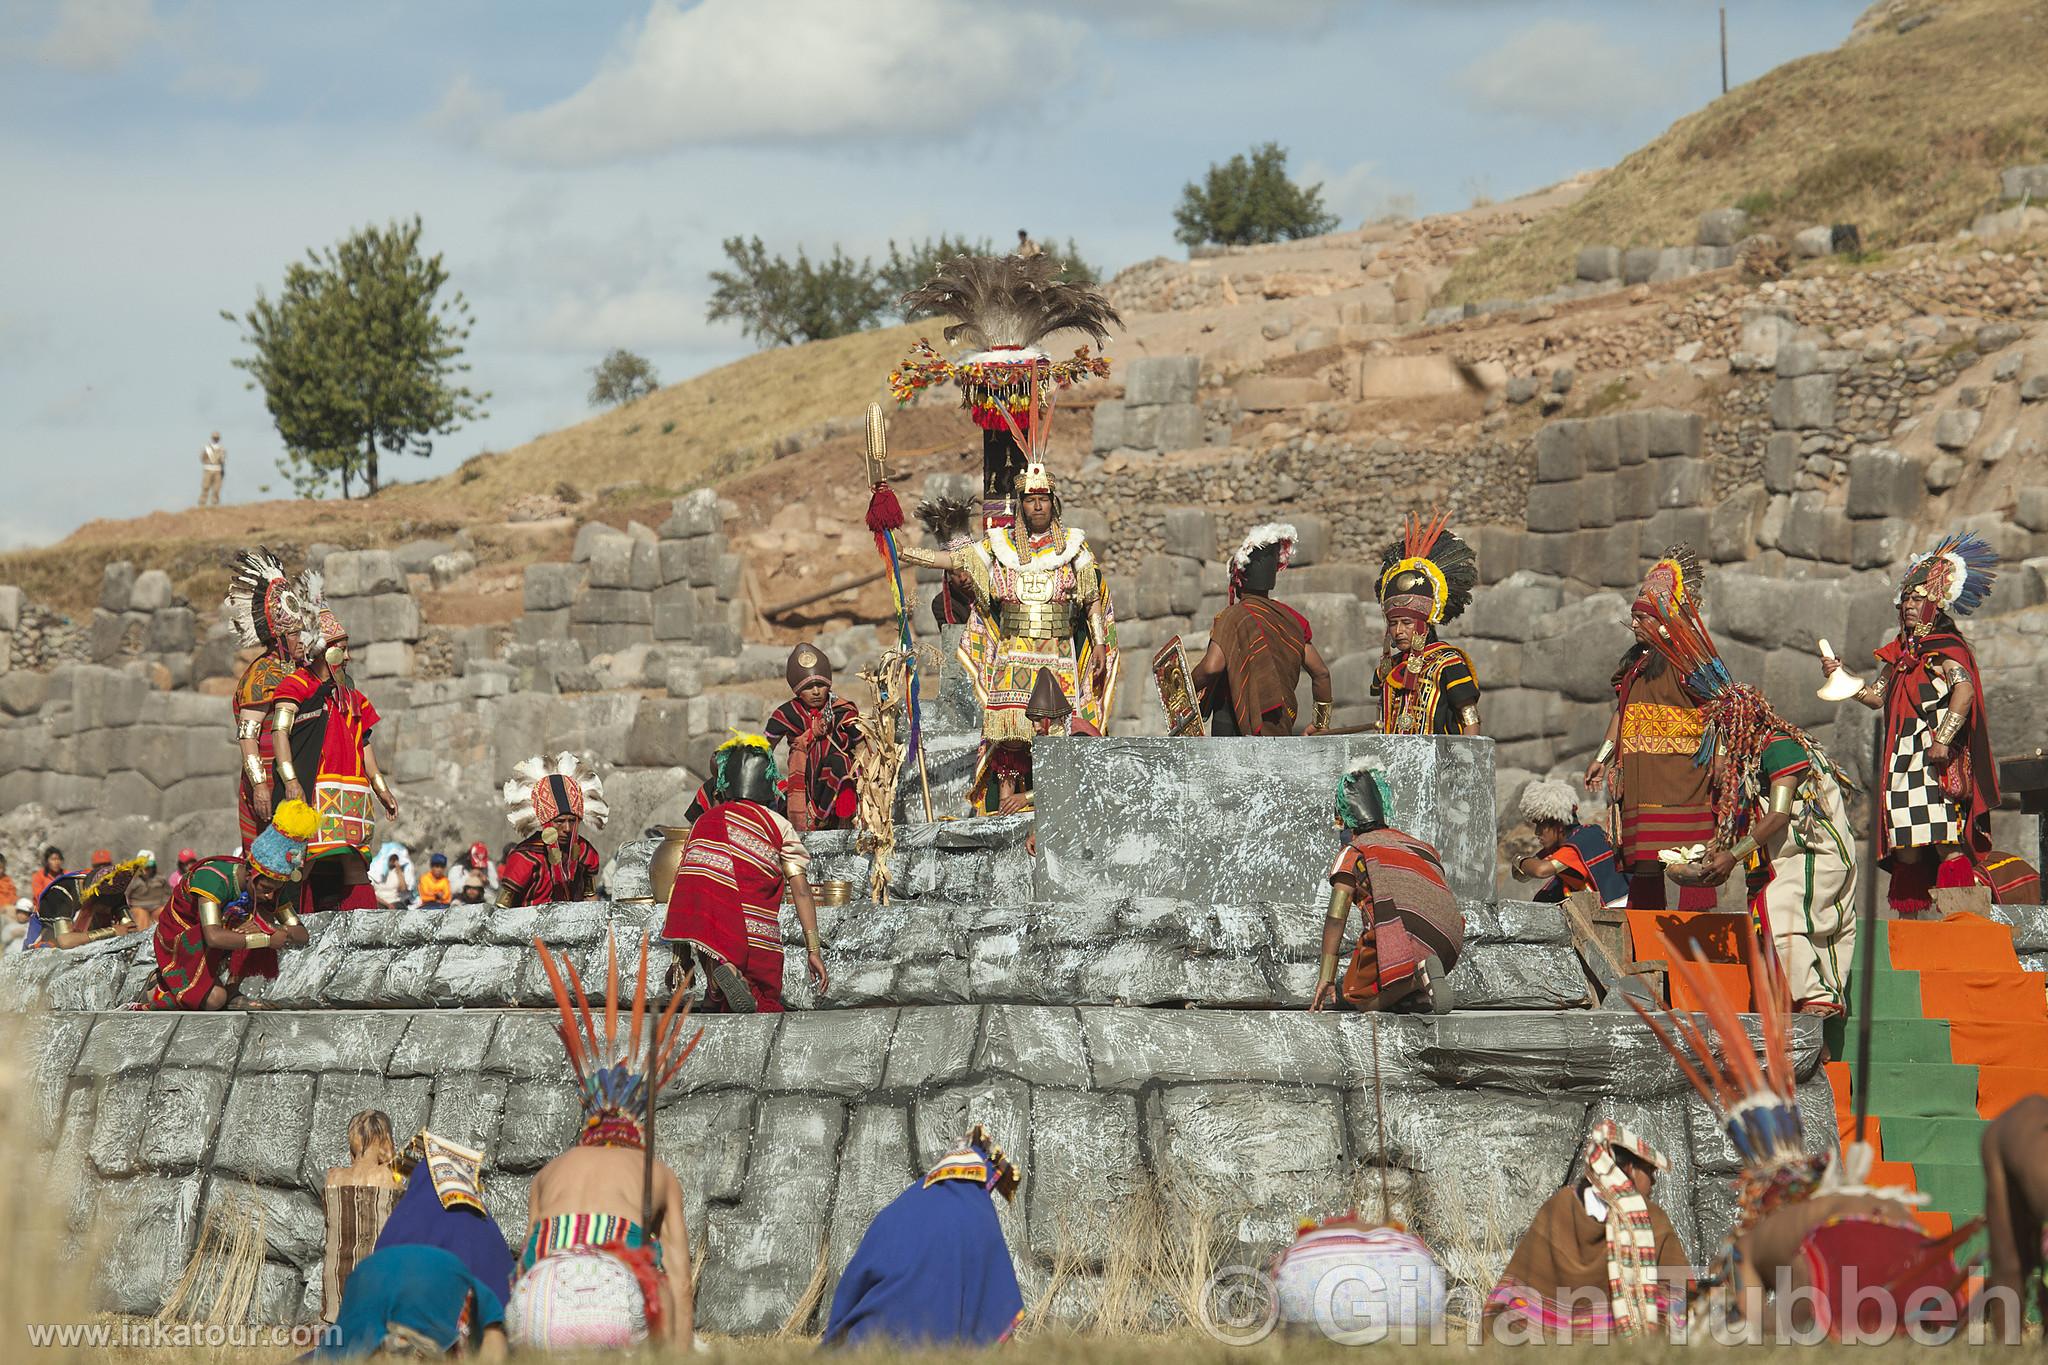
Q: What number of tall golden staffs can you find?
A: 1